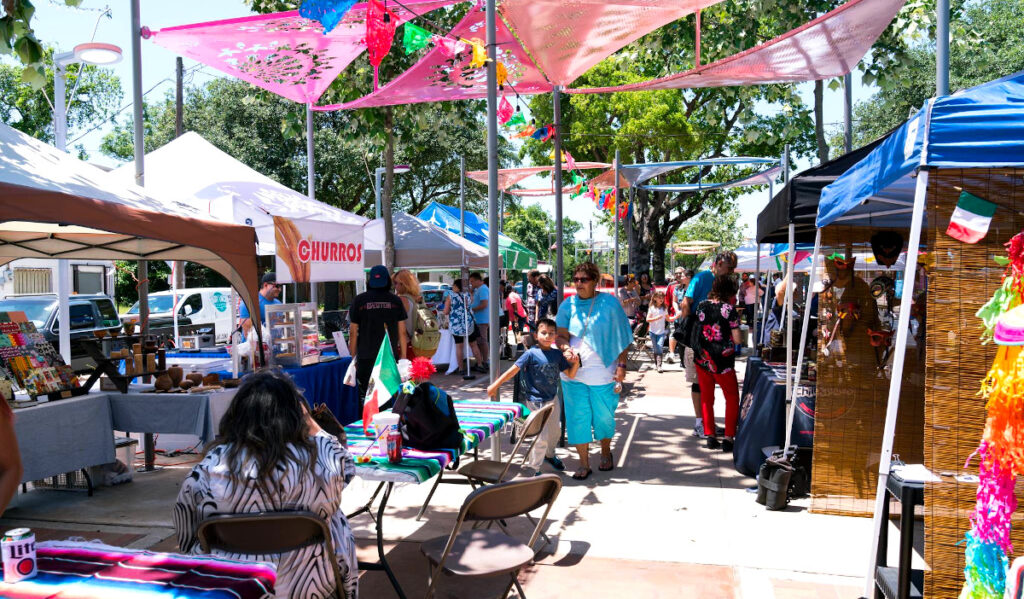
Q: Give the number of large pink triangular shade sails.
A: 4